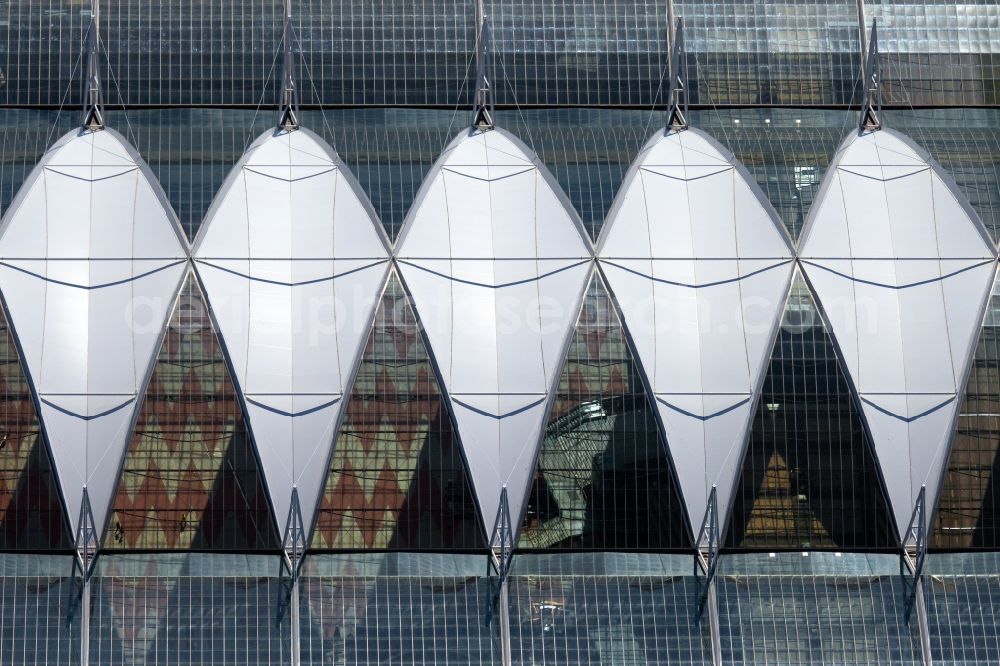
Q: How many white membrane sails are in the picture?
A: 5